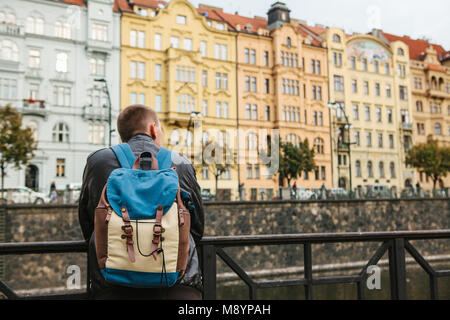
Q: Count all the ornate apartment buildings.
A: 5